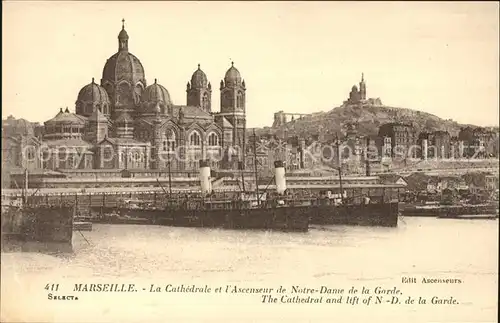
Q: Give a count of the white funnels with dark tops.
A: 2